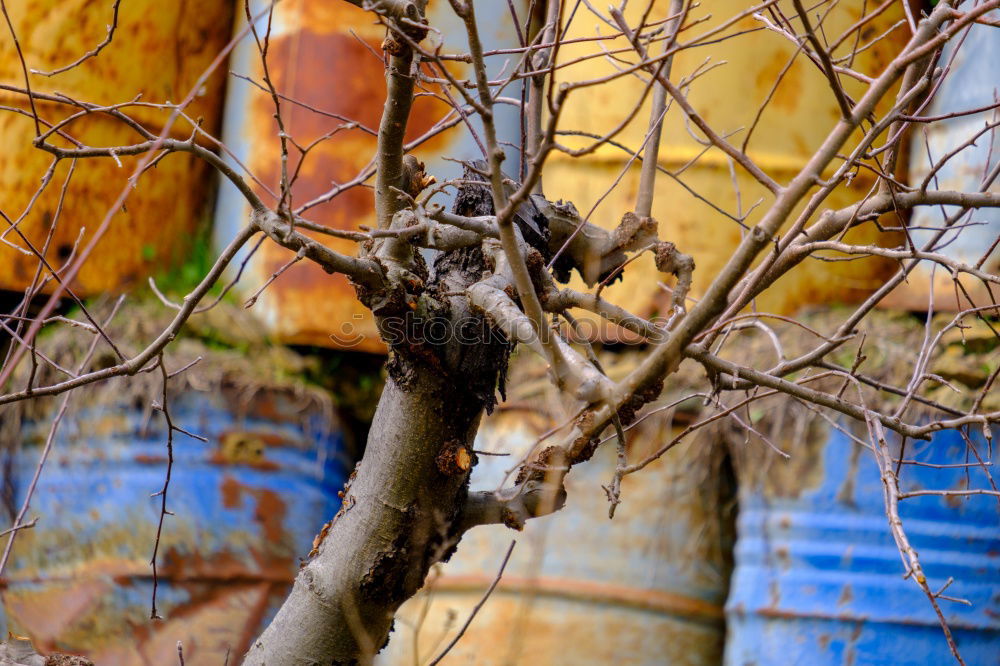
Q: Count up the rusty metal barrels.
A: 7